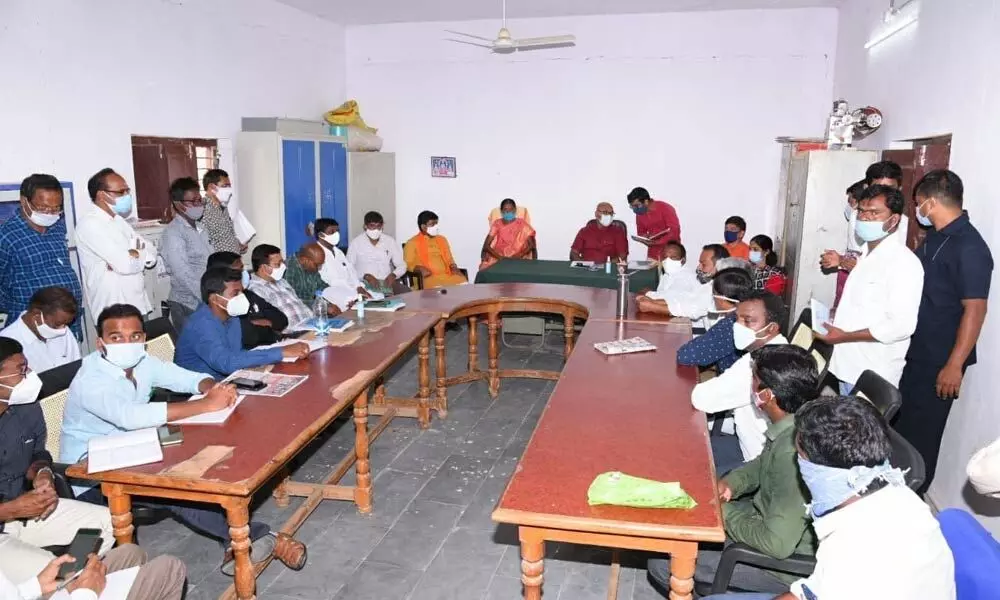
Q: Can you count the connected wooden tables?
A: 3